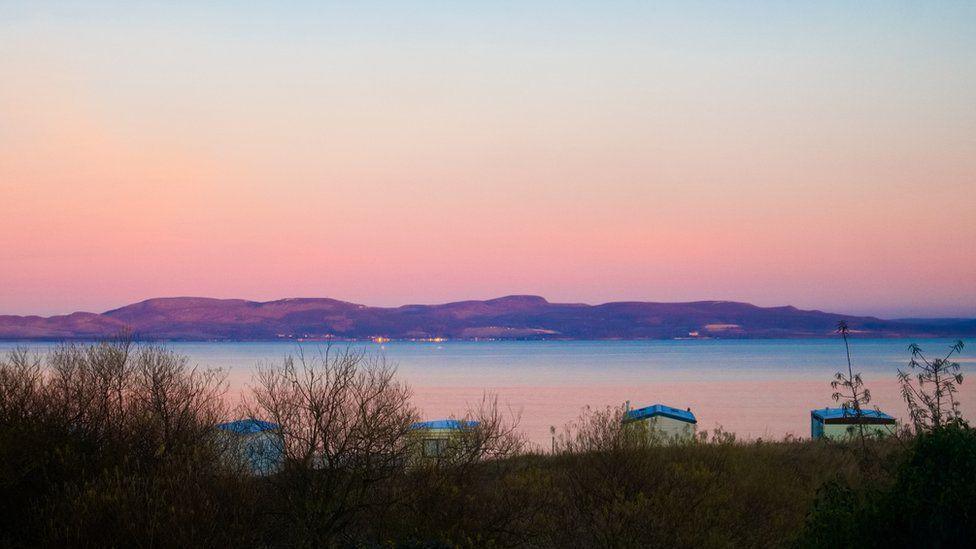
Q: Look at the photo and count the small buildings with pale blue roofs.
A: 4